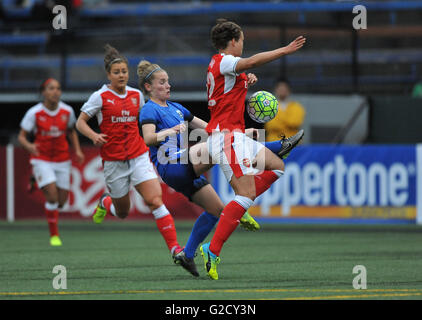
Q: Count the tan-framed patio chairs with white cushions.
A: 0